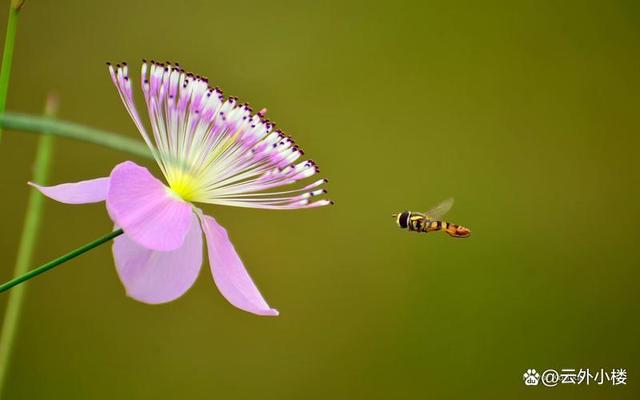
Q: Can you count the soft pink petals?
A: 4